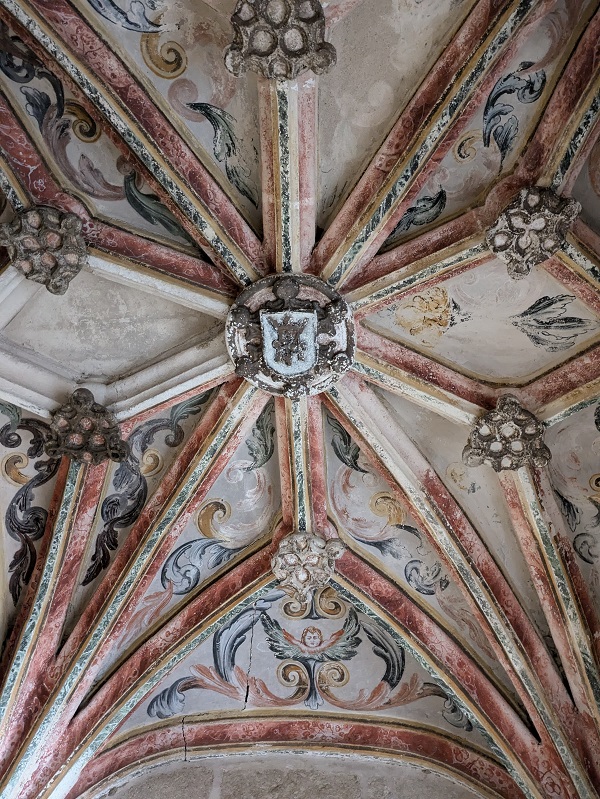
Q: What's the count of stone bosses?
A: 7